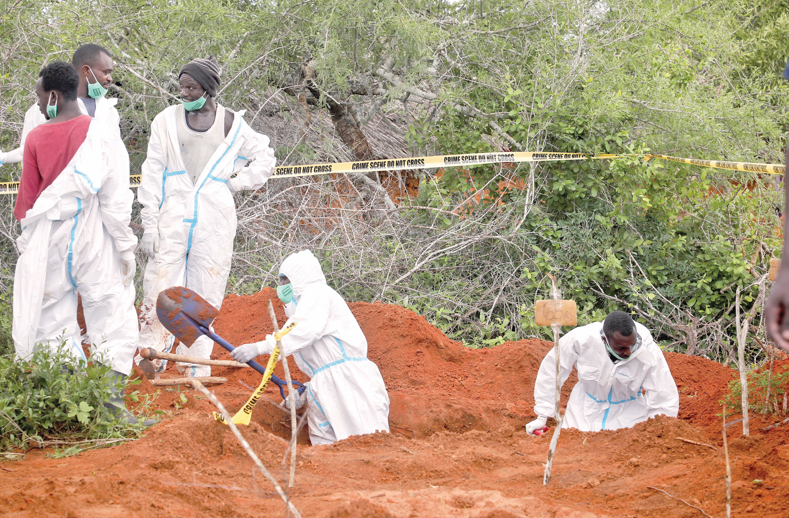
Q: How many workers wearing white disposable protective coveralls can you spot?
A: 5